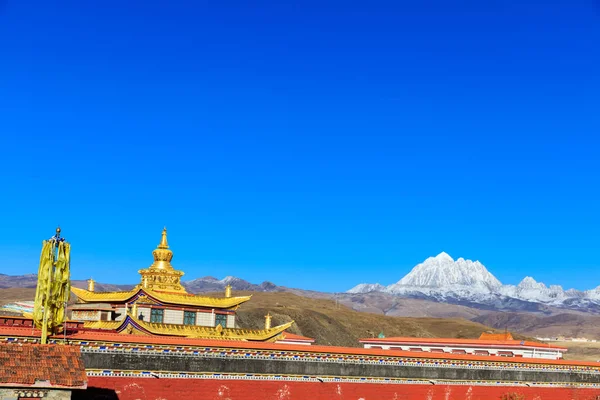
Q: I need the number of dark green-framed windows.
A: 3